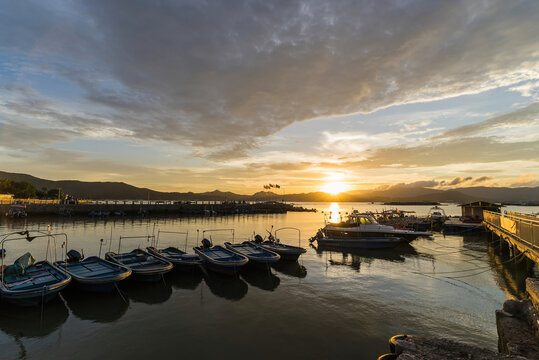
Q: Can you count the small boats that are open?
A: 7